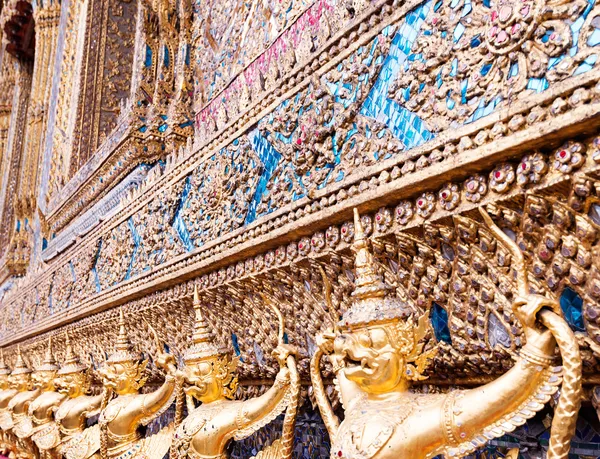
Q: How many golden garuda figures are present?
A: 7